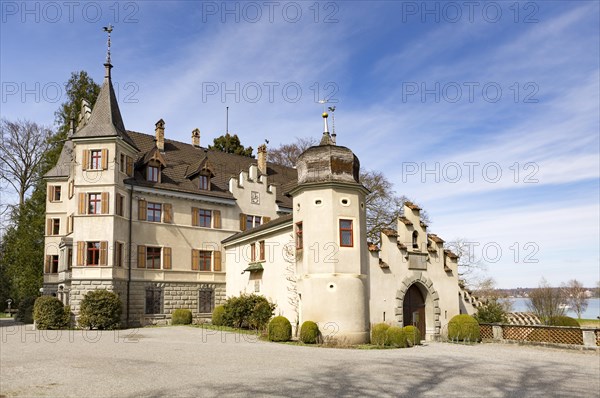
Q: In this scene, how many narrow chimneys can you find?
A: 3